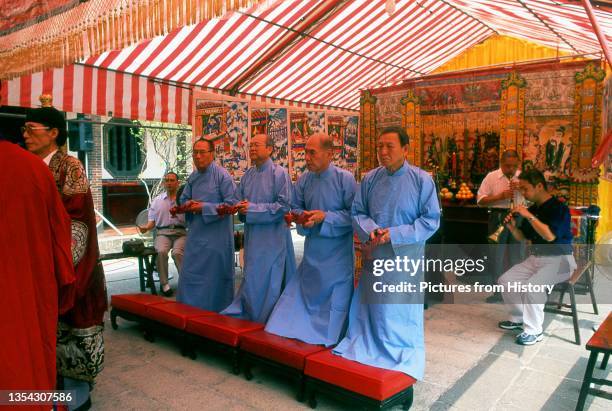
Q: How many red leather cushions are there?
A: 5